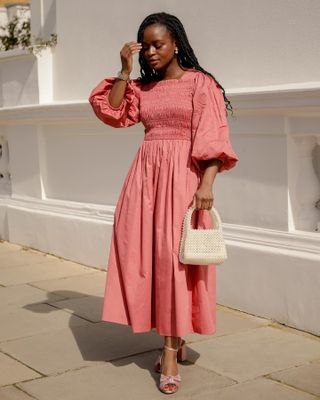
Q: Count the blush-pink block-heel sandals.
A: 2